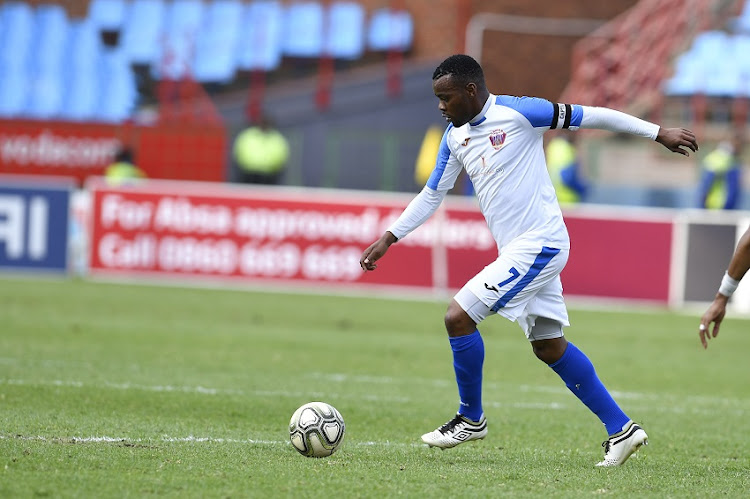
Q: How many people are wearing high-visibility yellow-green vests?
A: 4